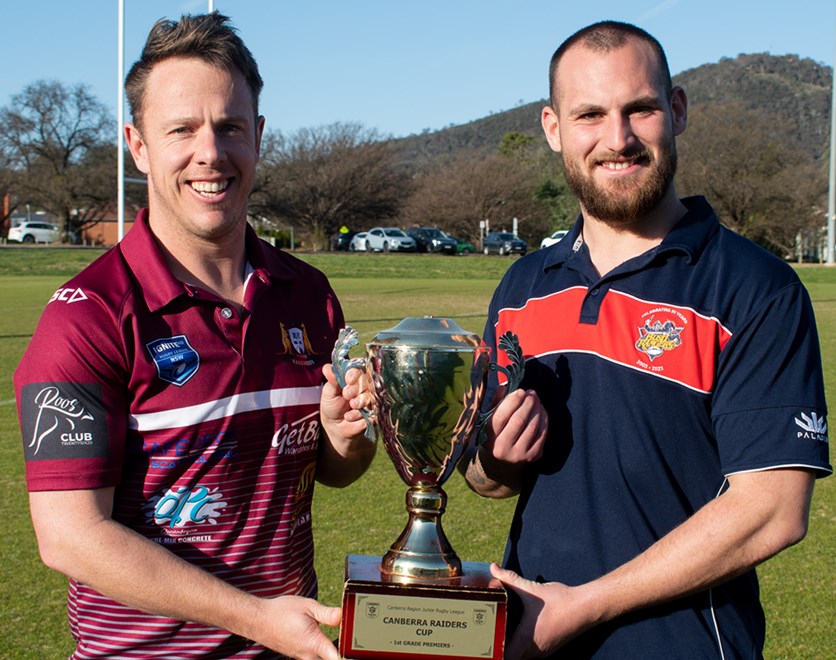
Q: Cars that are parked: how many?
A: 8